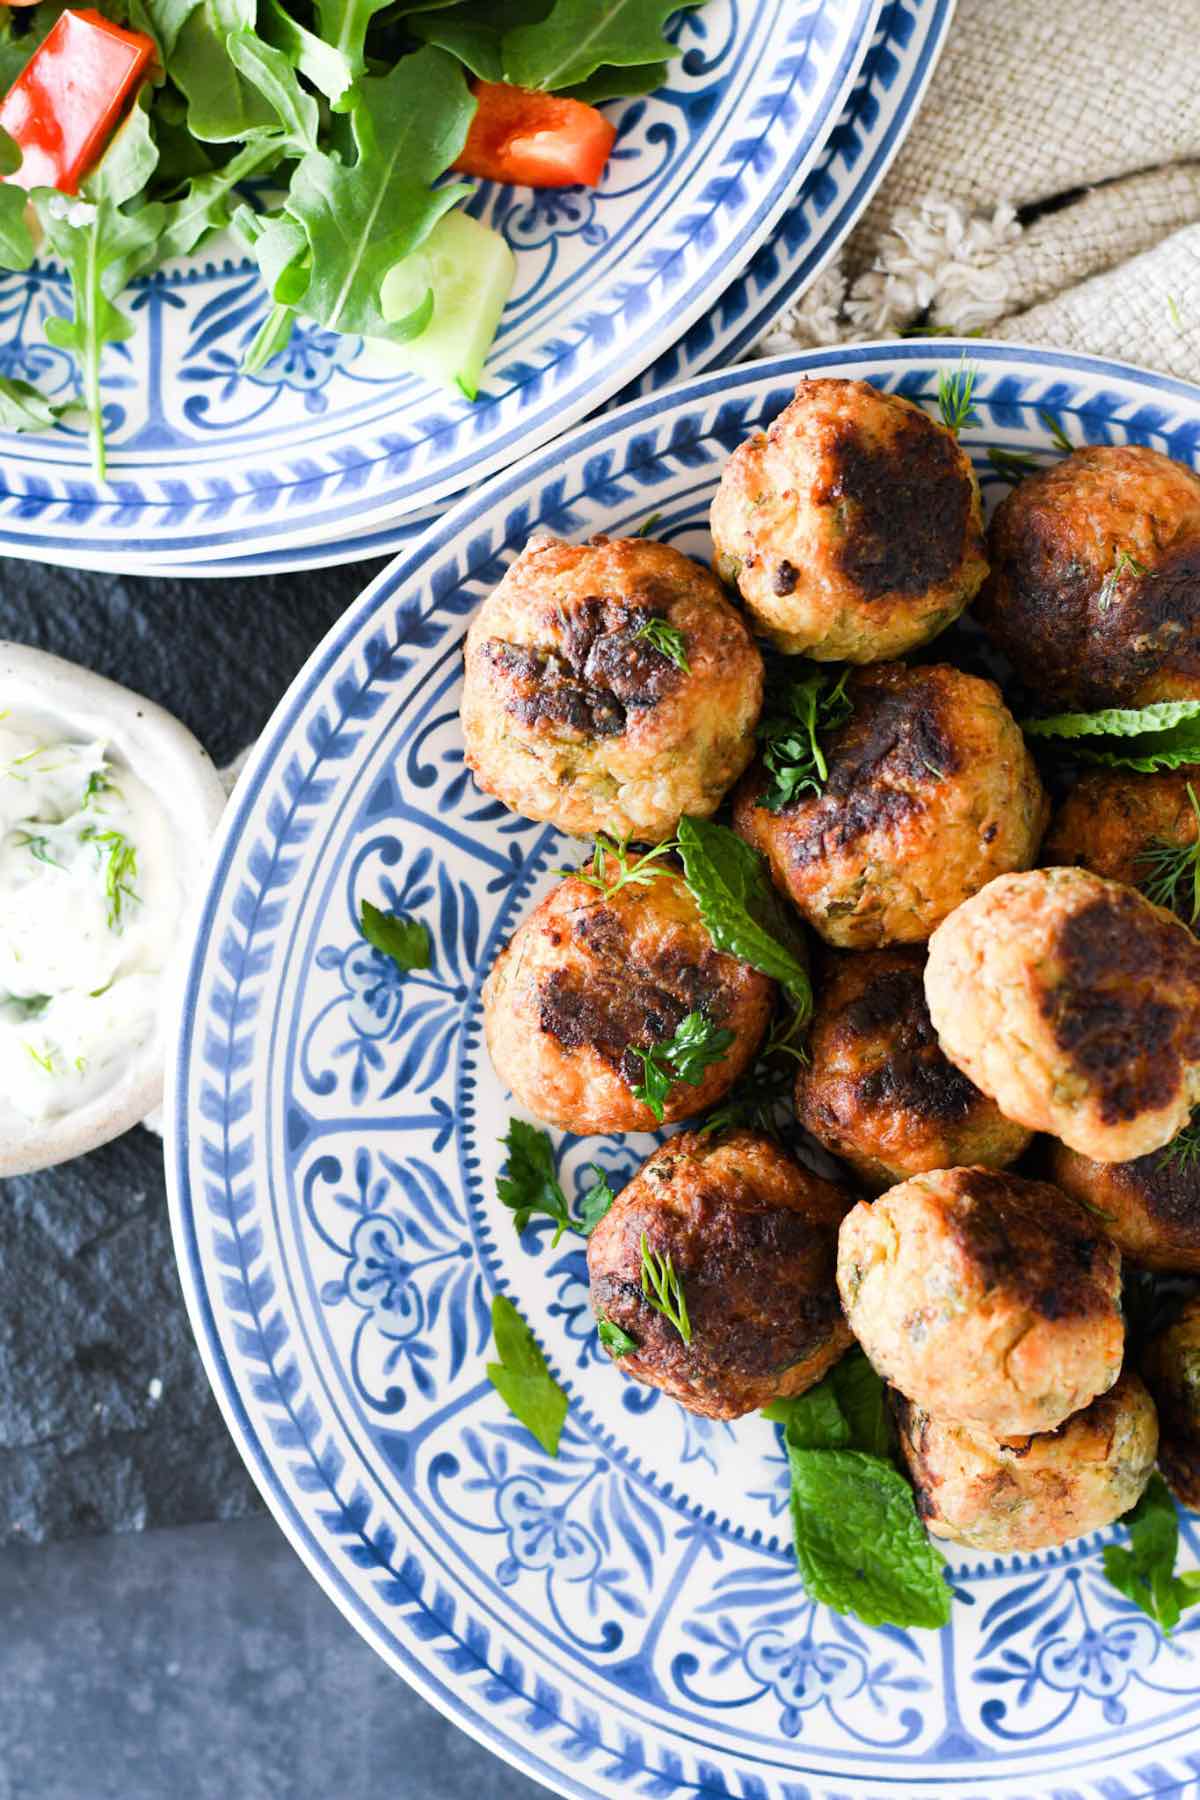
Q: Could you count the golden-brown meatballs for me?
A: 13